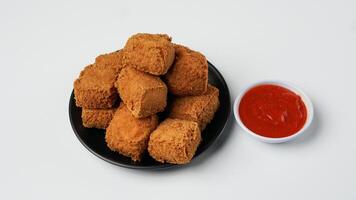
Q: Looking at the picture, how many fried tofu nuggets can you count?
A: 9